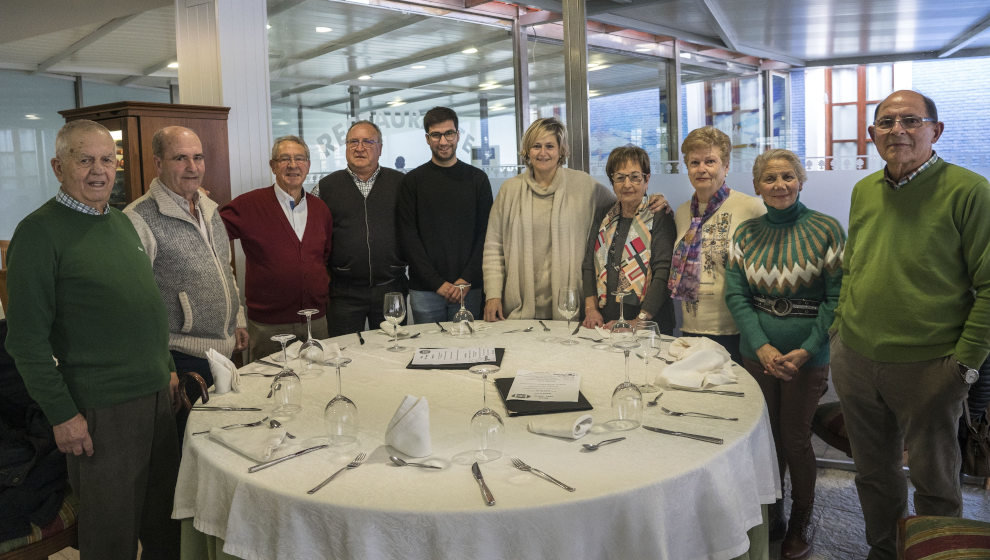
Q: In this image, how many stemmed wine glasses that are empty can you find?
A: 10